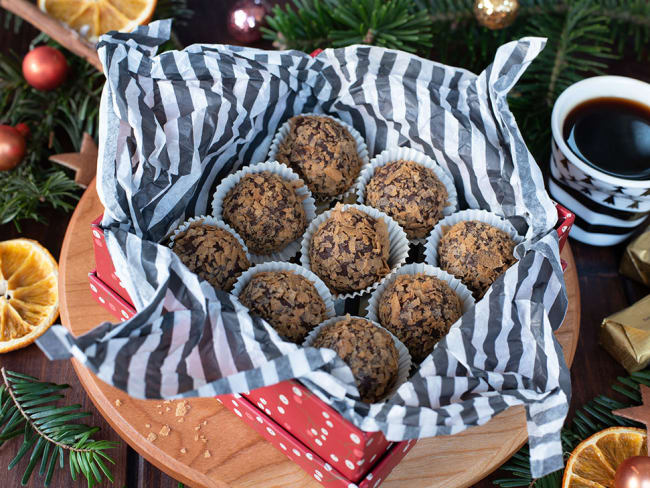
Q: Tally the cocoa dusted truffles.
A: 9